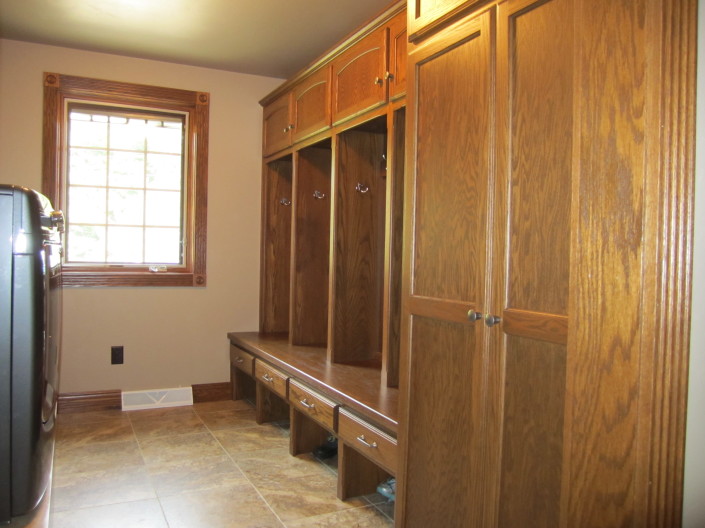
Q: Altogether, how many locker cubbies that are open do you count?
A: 4